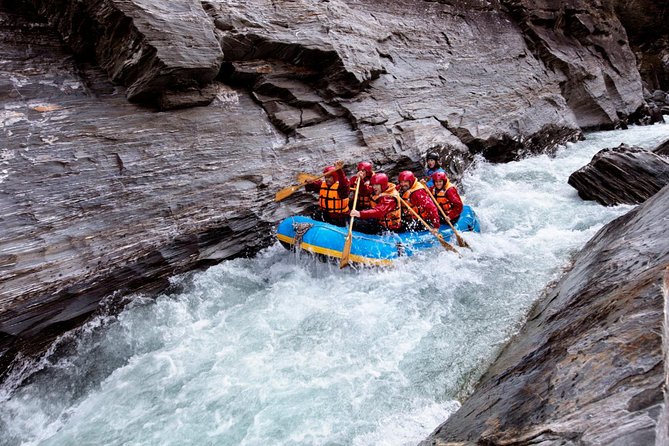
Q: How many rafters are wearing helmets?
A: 6